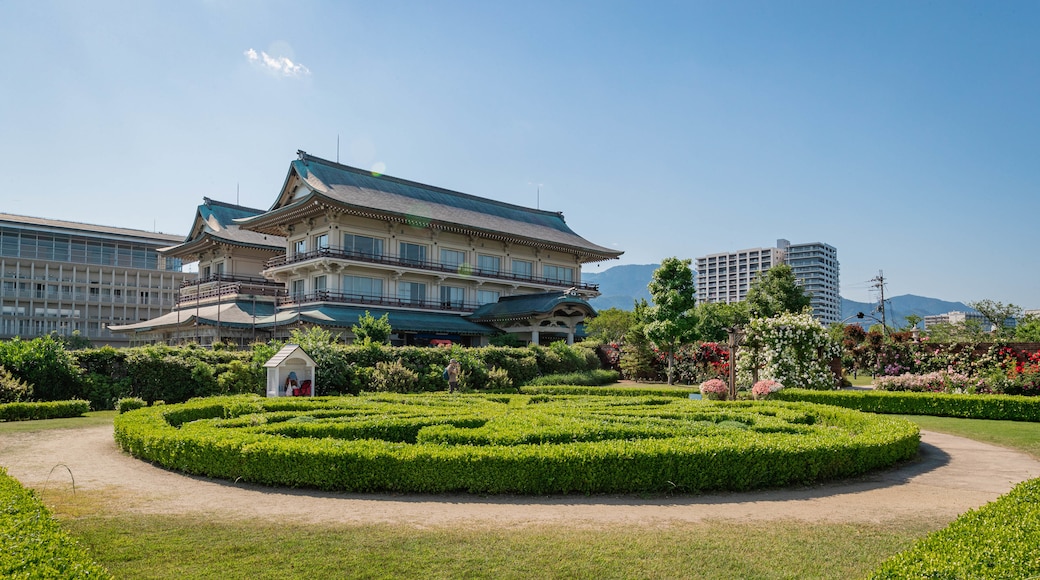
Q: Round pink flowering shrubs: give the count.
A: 2